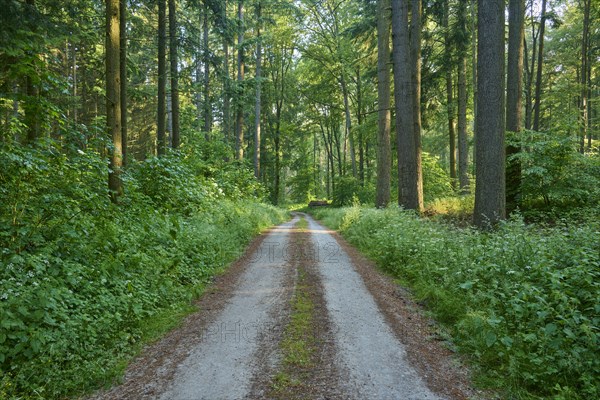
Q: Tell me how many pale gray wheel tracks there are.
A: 2